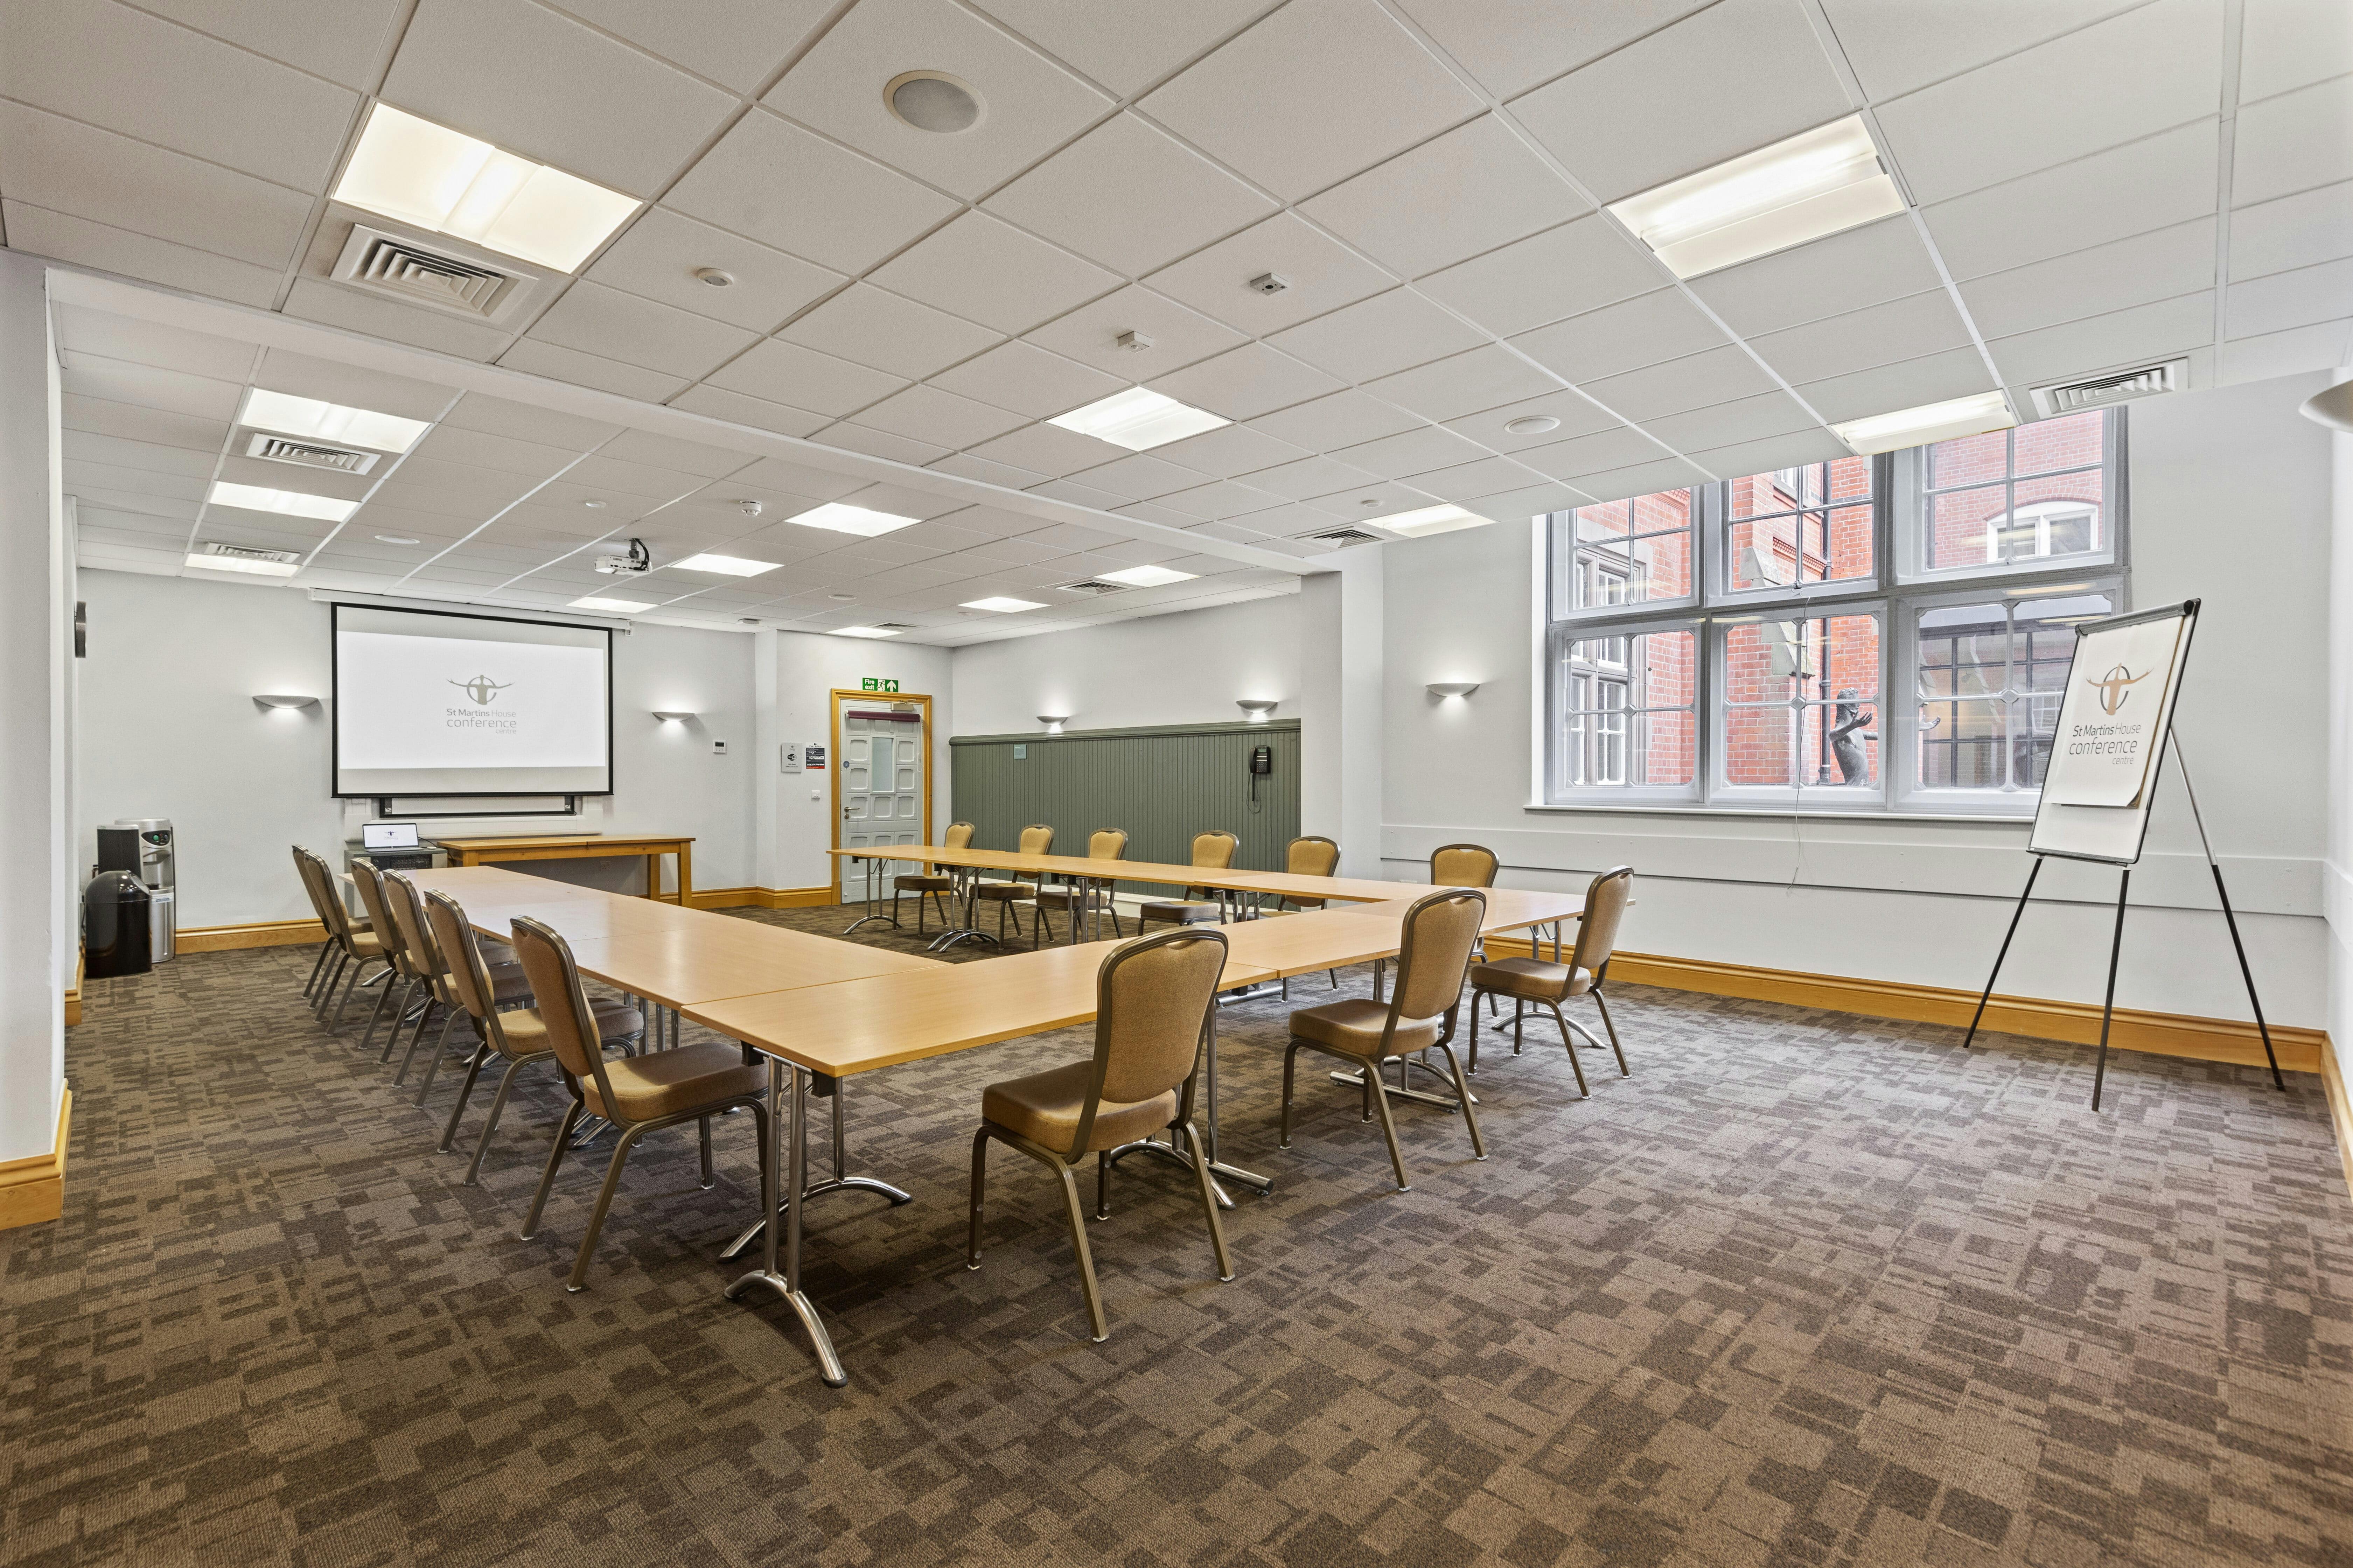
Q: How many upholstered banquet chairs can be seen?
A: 15